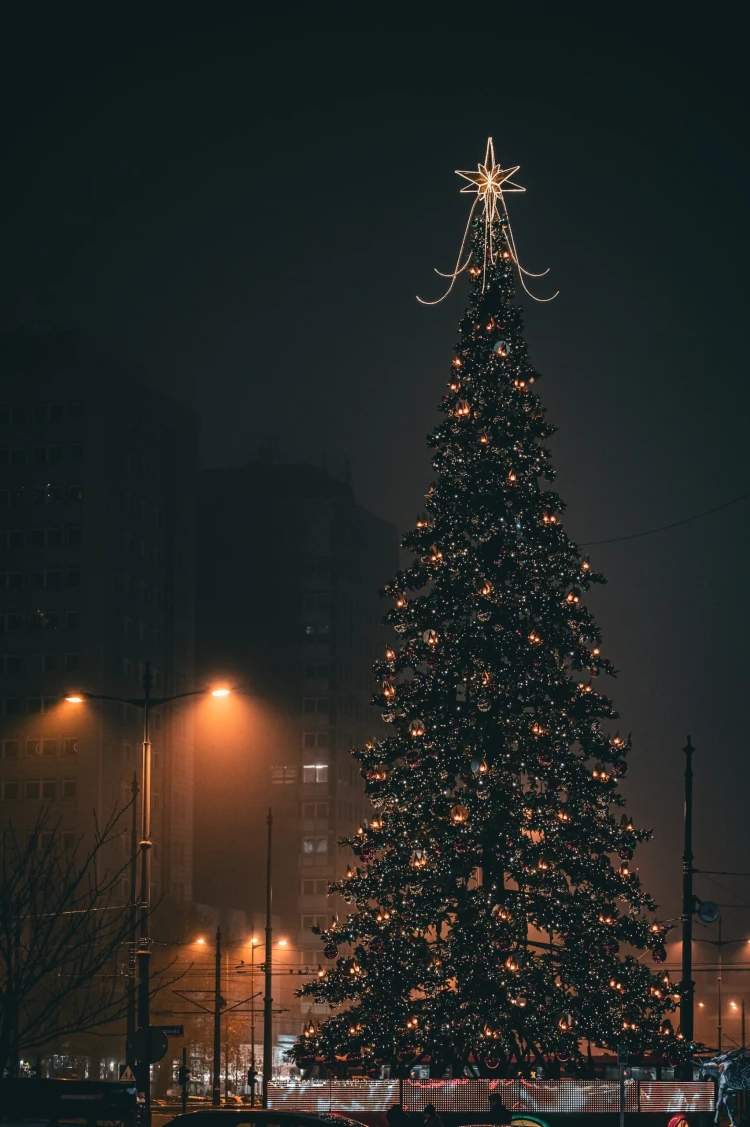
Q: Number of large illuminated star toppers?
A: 1